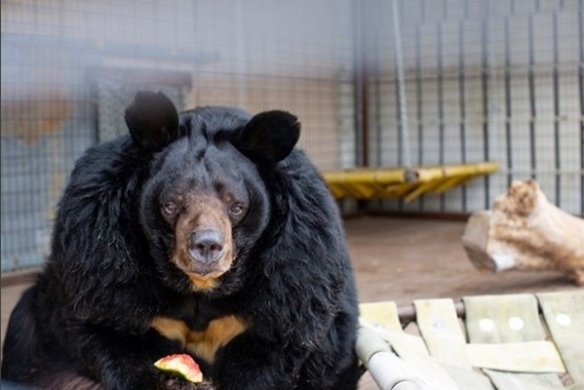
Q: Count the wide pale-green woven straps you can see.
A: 2